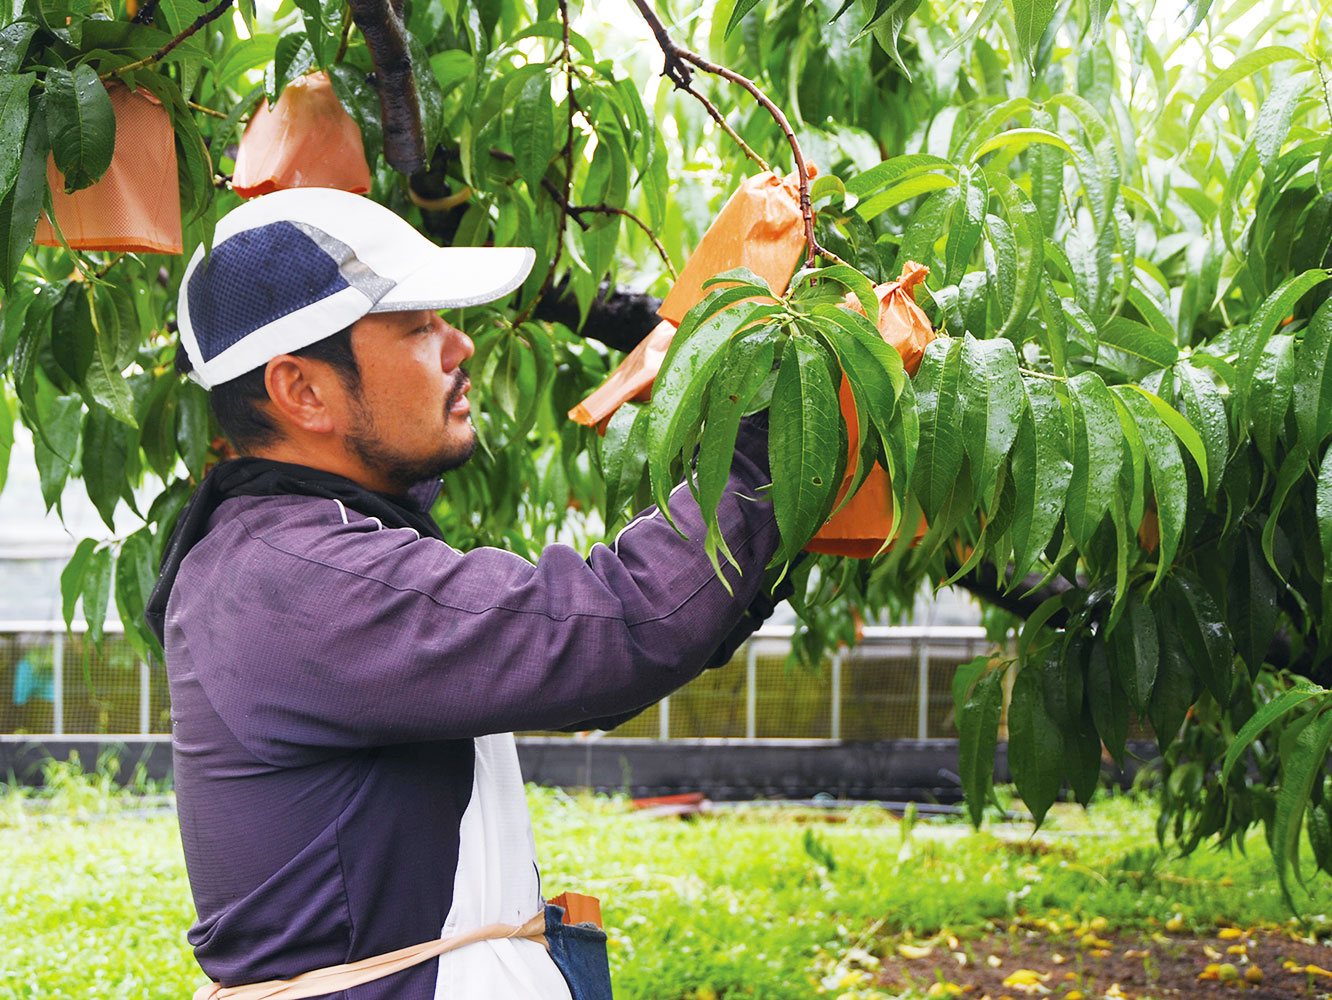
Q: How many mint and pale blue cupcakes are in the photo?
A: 0